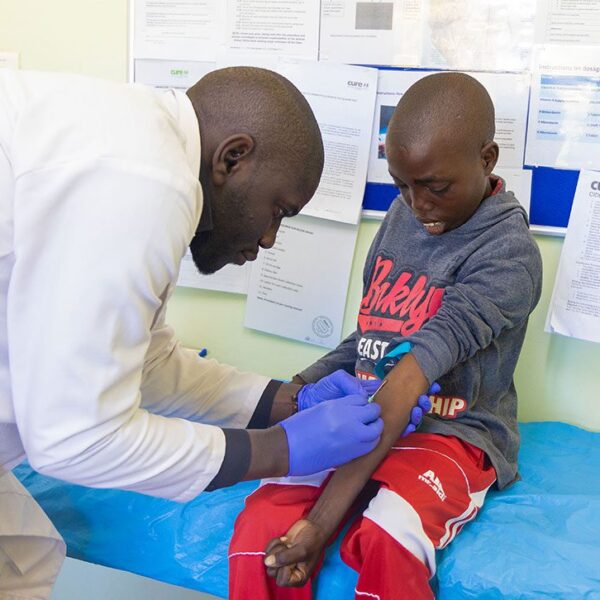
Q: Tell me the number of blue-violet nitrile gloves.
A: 2